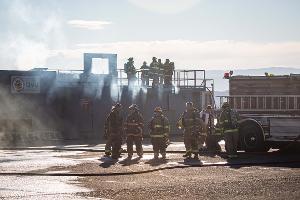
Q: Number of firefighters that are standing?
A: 11